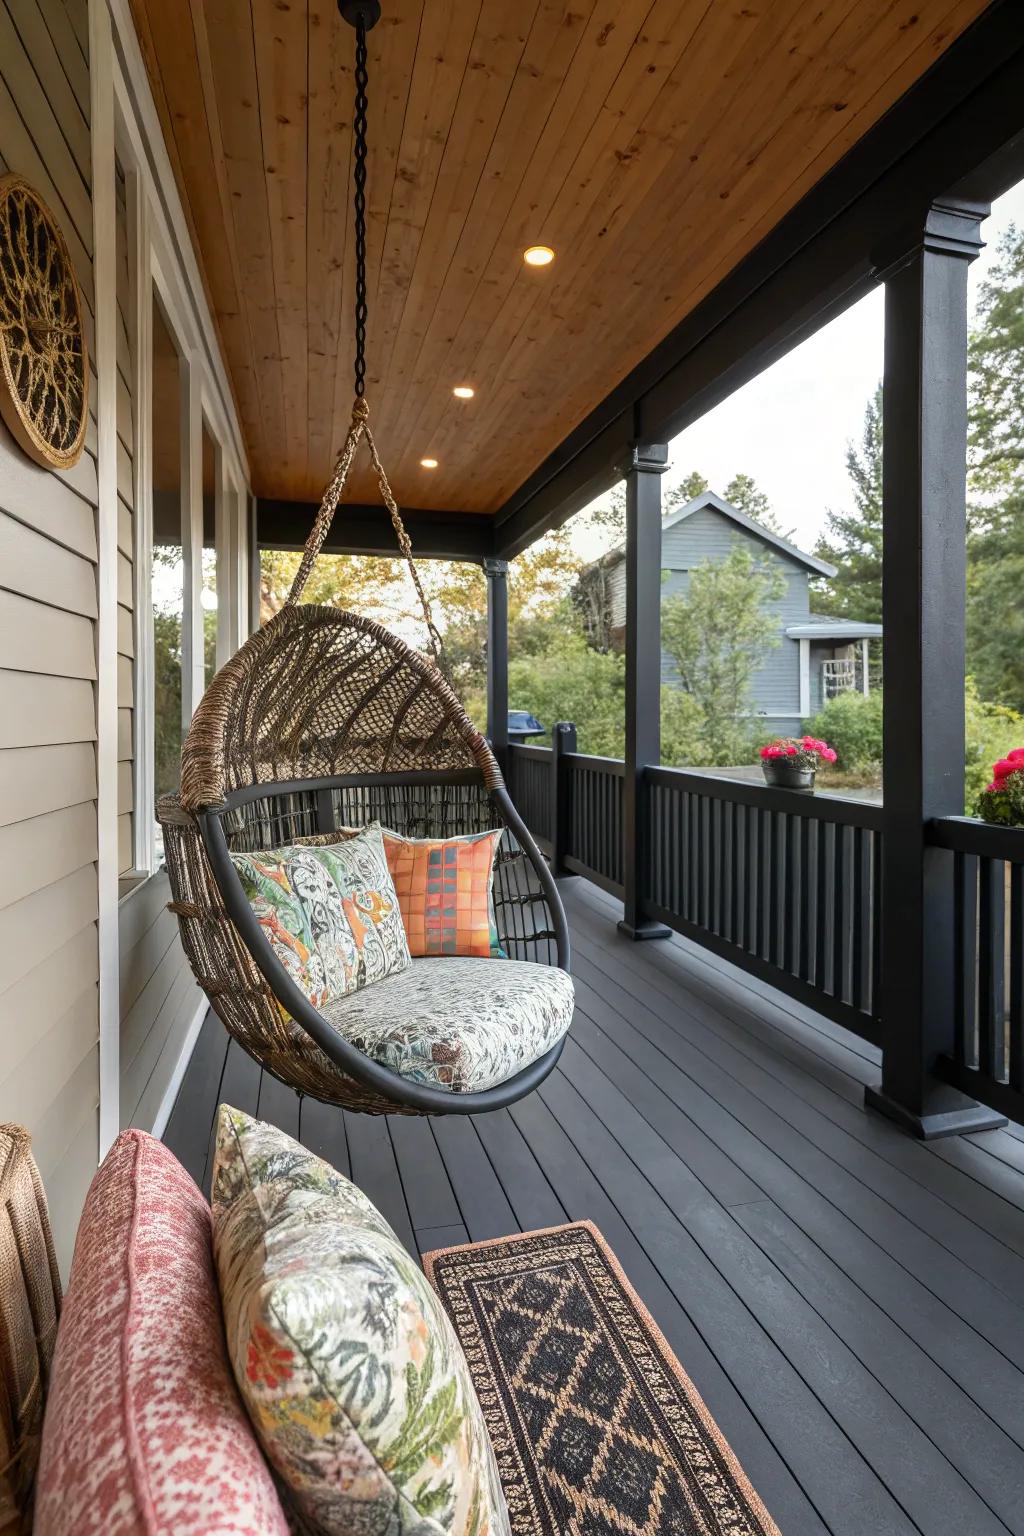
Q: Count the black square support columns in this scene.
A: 3